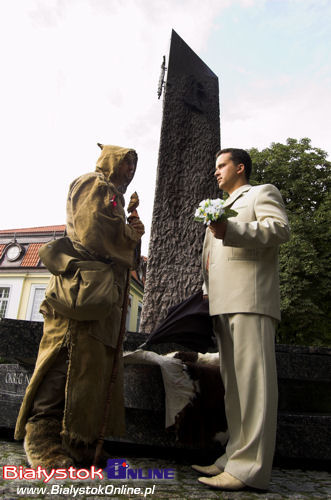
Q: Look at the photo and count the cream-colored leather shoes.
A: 2